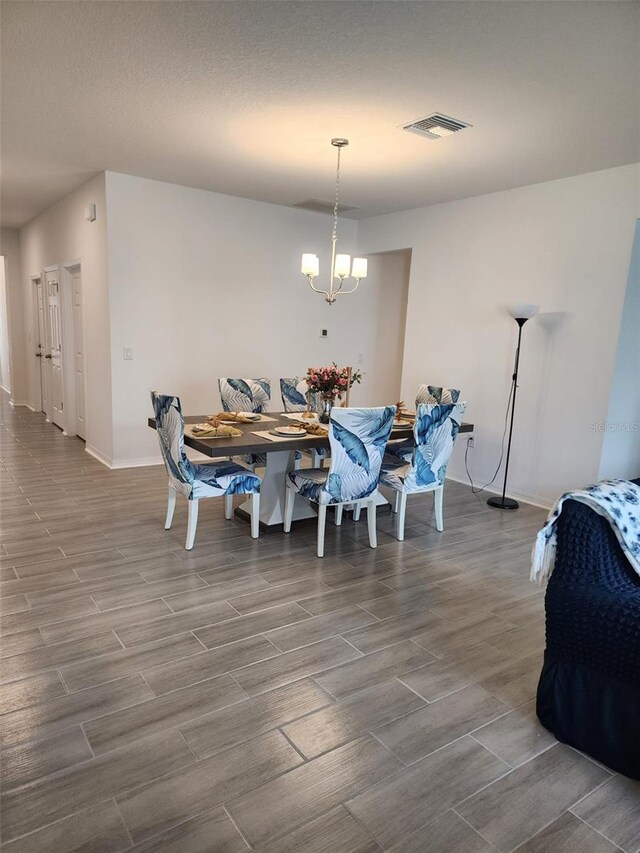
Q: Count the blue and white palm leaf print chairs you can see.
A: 6